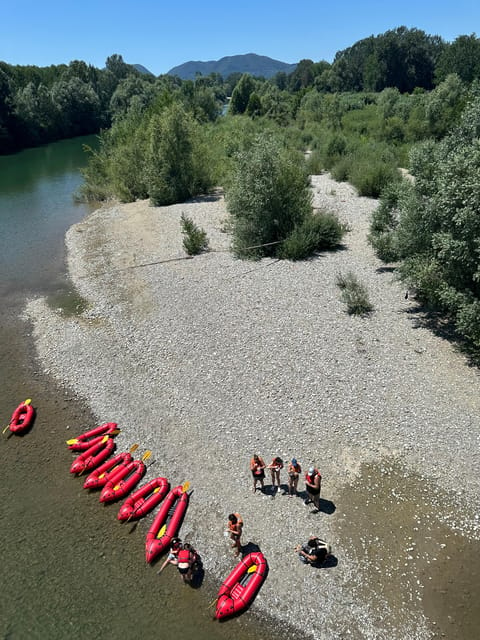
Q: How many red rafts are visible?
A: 8